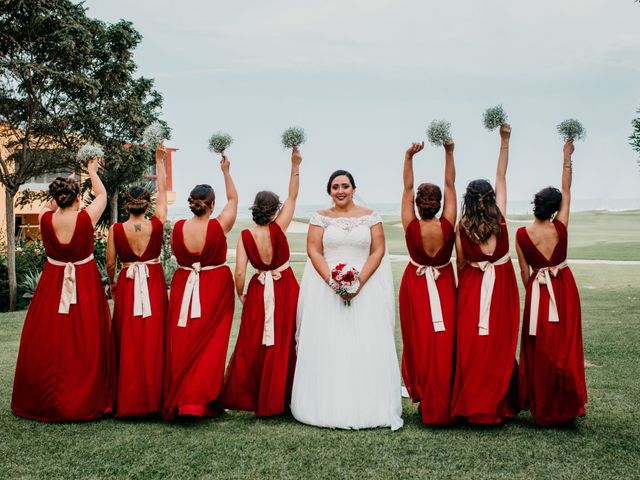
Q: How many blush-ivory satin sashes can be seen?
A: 7